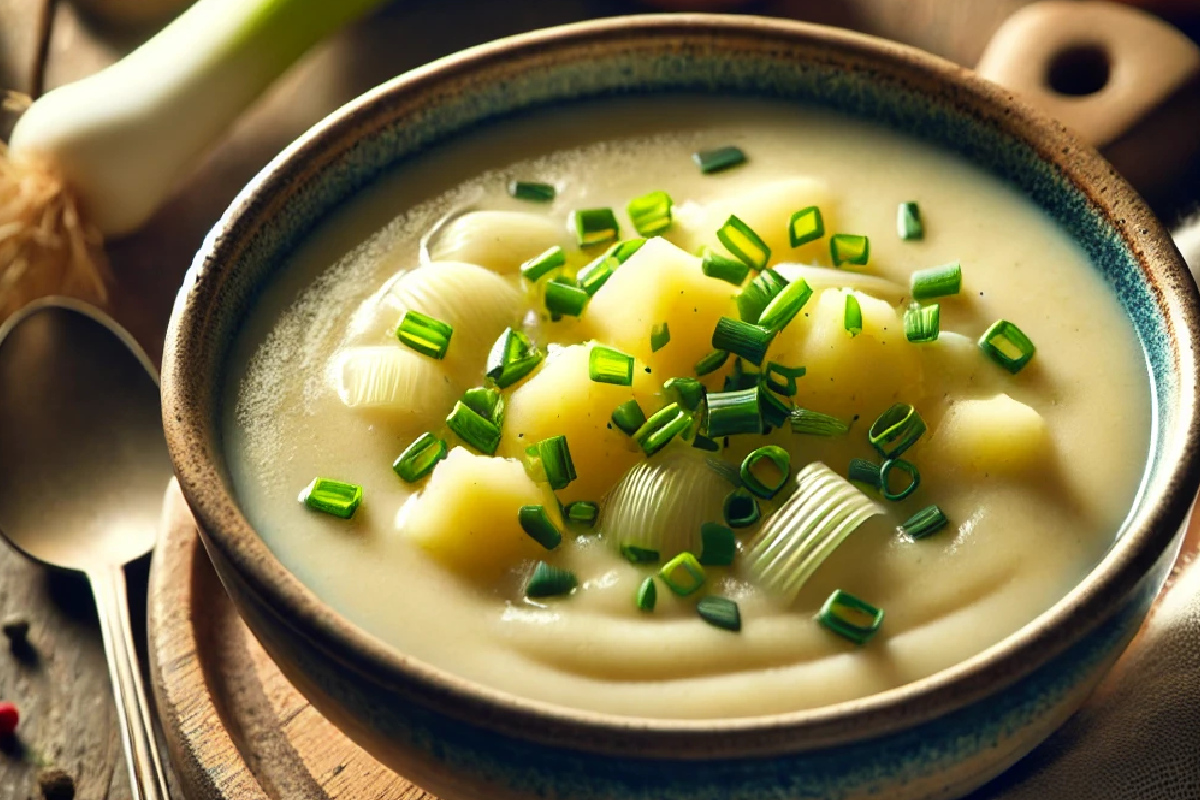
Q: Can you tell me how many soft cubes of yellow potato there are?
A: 6